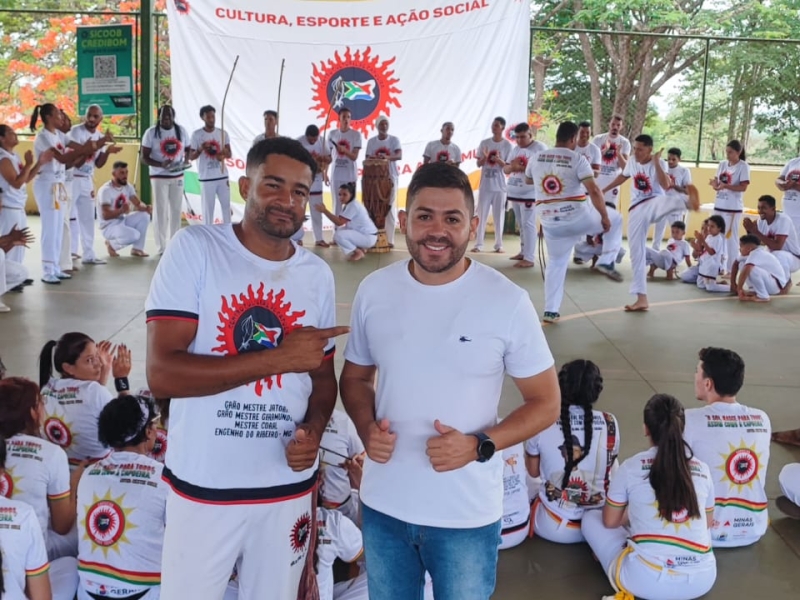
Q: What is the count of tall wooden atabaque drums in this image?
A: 1